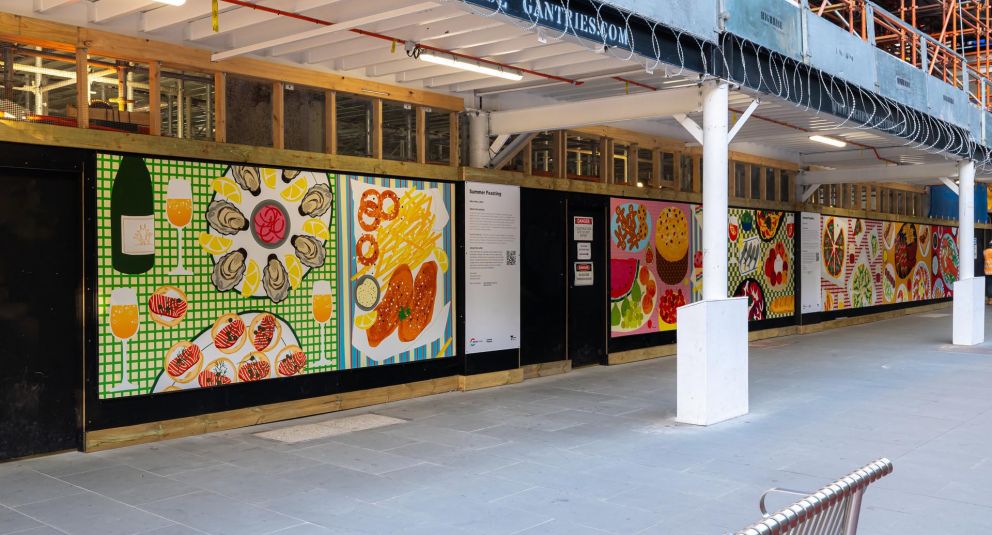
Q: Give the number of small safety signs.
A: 3